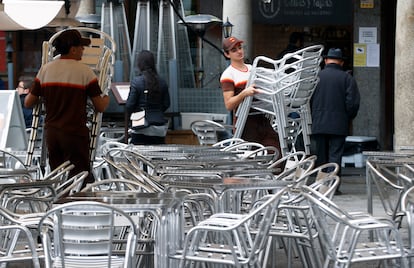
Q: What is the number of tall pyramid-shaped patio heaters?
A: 3